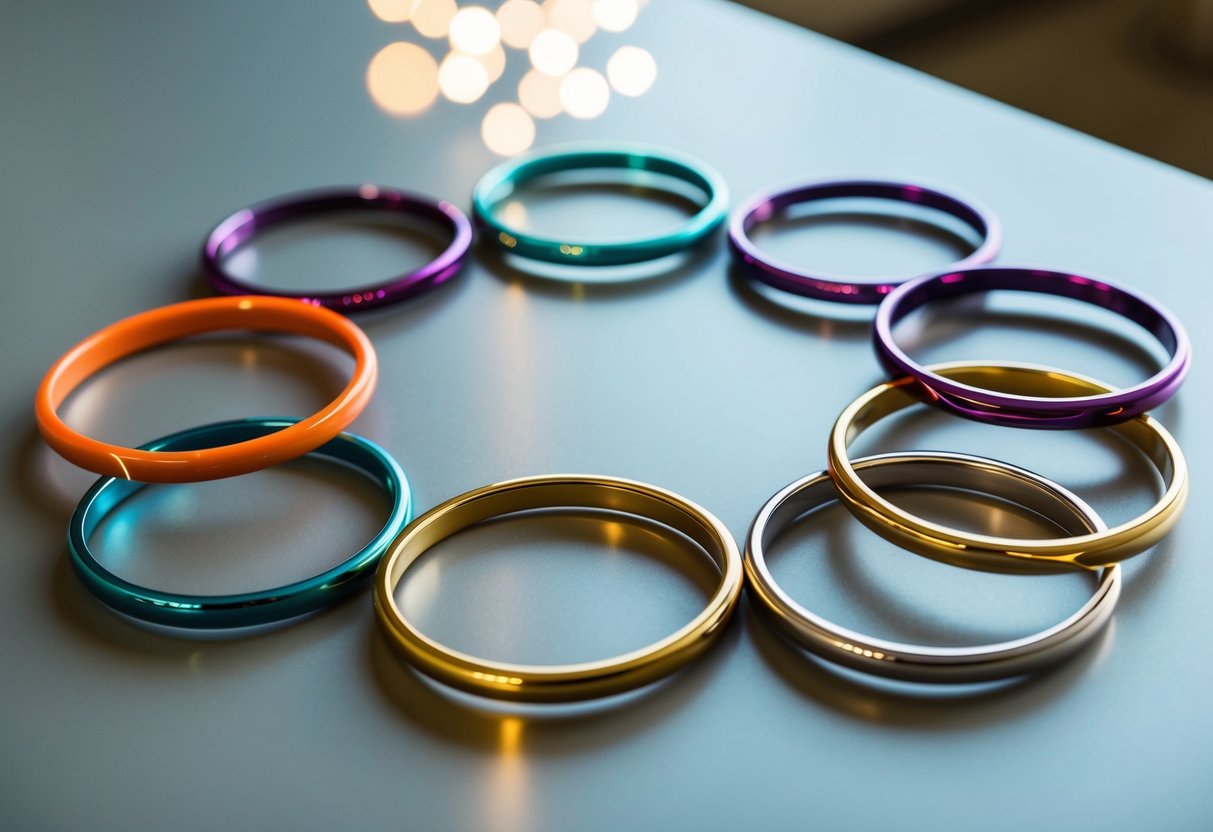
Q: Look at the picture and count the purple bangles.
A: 3